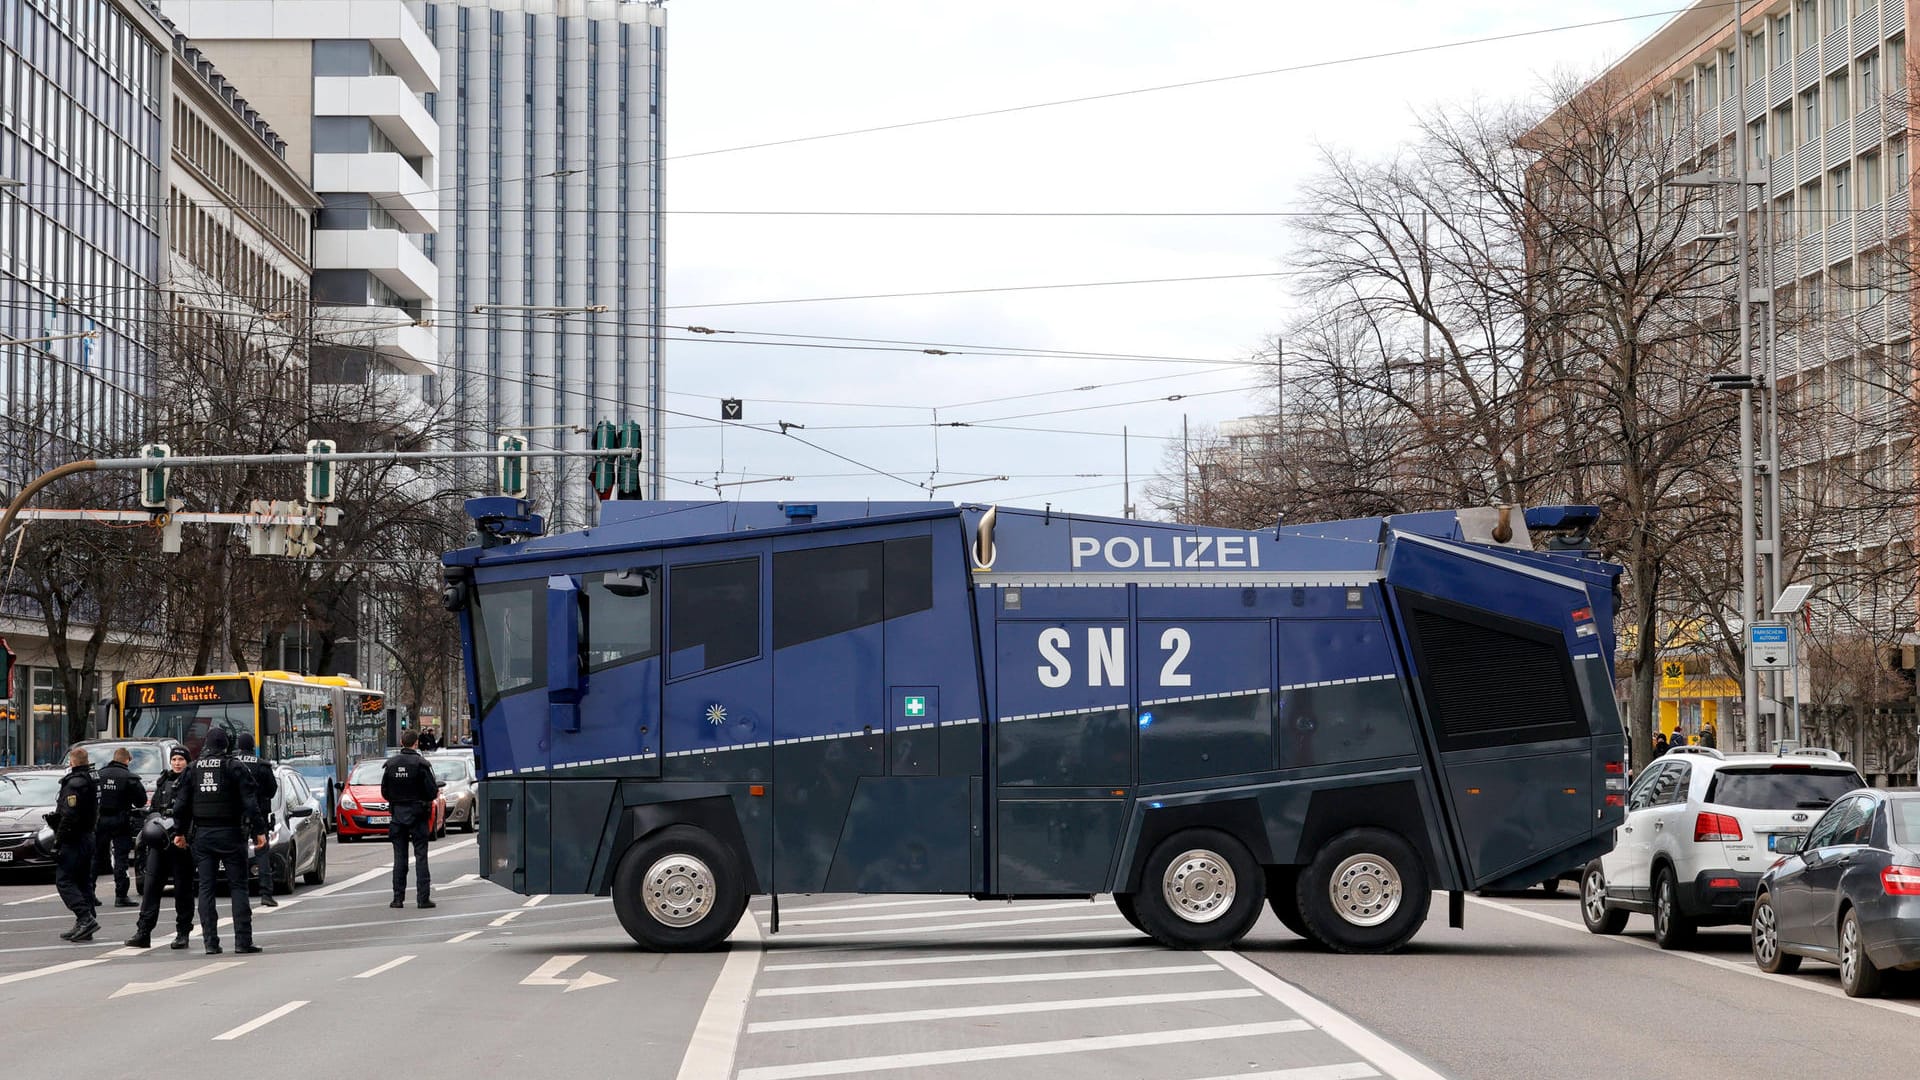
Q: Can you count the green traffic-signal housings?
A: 5